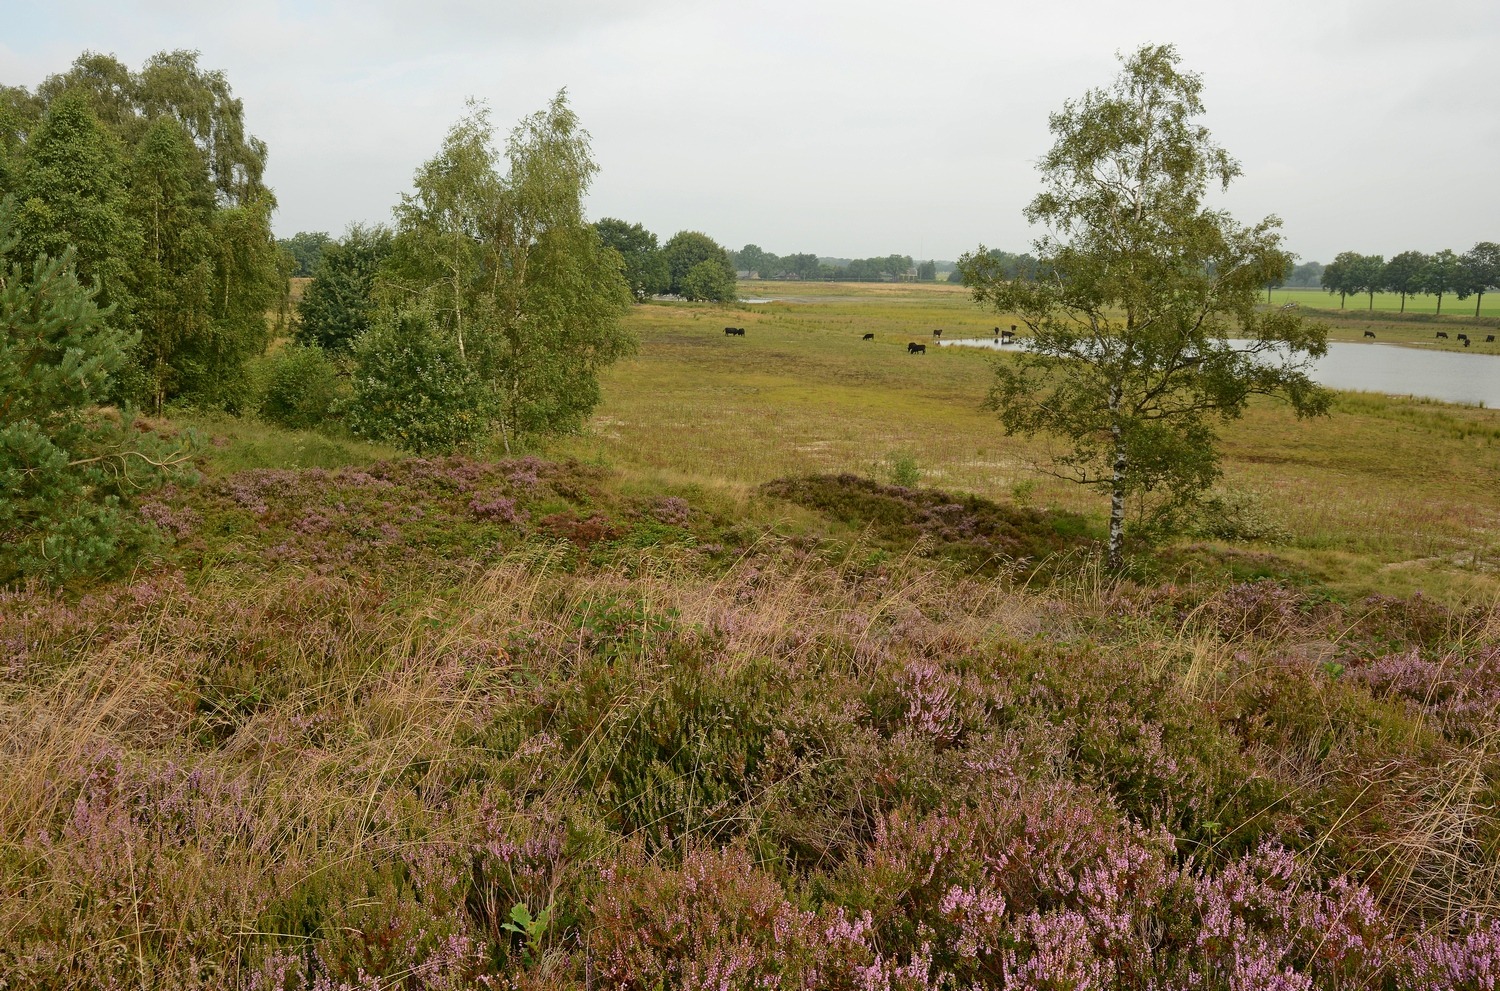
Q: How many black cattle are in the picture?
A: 14